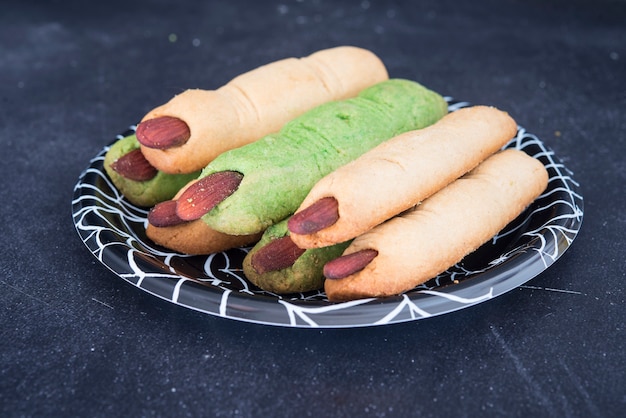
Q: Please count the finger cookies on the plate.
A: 7